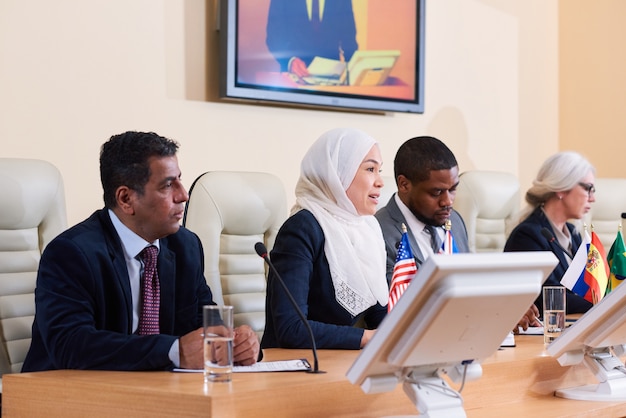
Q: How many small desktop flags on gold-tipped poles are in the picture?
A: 5